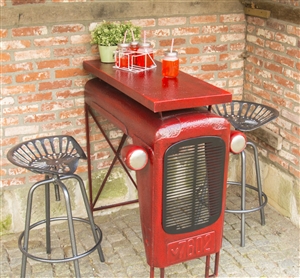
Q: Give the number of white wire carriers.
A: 1